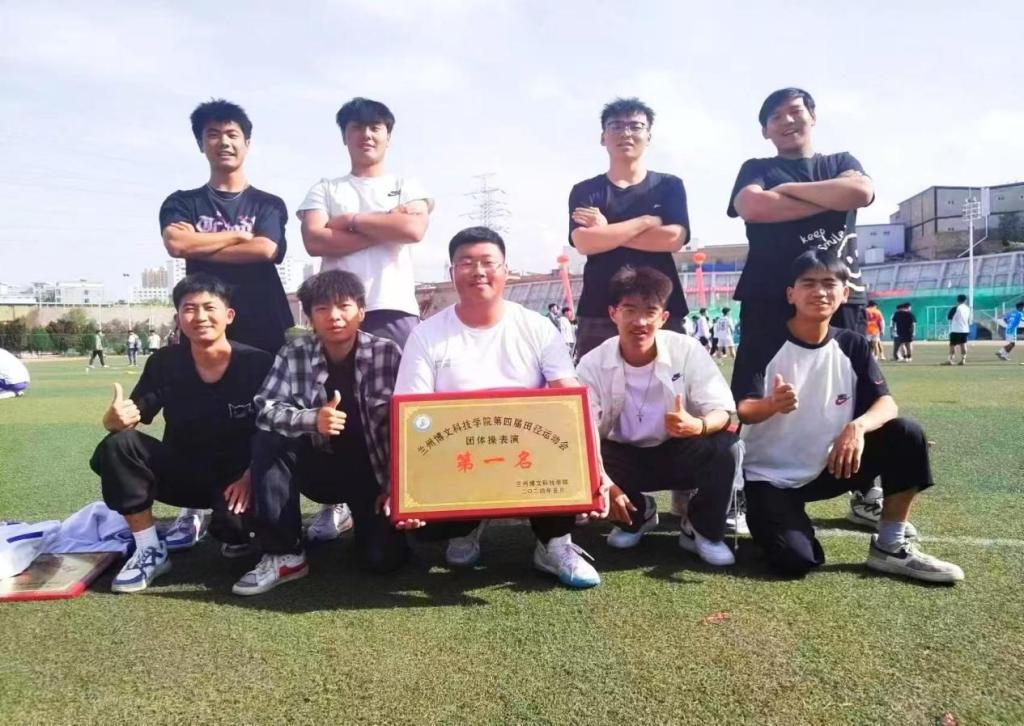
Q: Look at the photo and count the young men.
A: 9